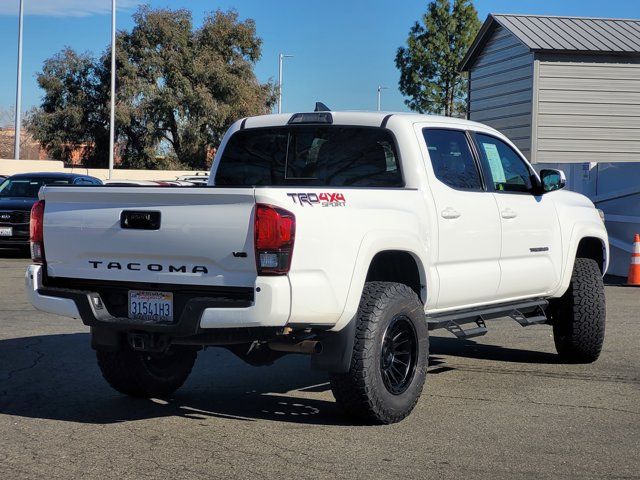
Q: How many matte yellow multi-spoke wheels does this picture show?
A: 0